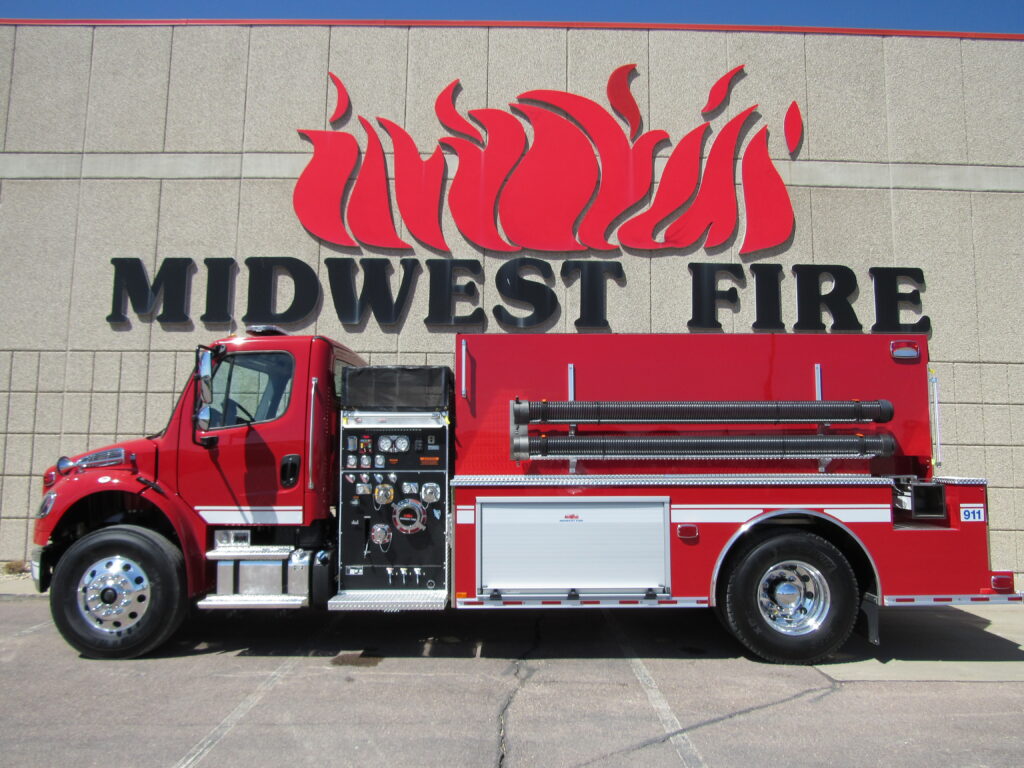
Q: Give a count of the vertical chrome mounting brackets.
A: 2